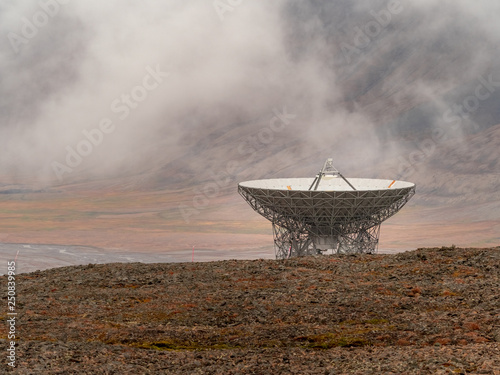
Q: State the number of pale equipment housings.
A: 1